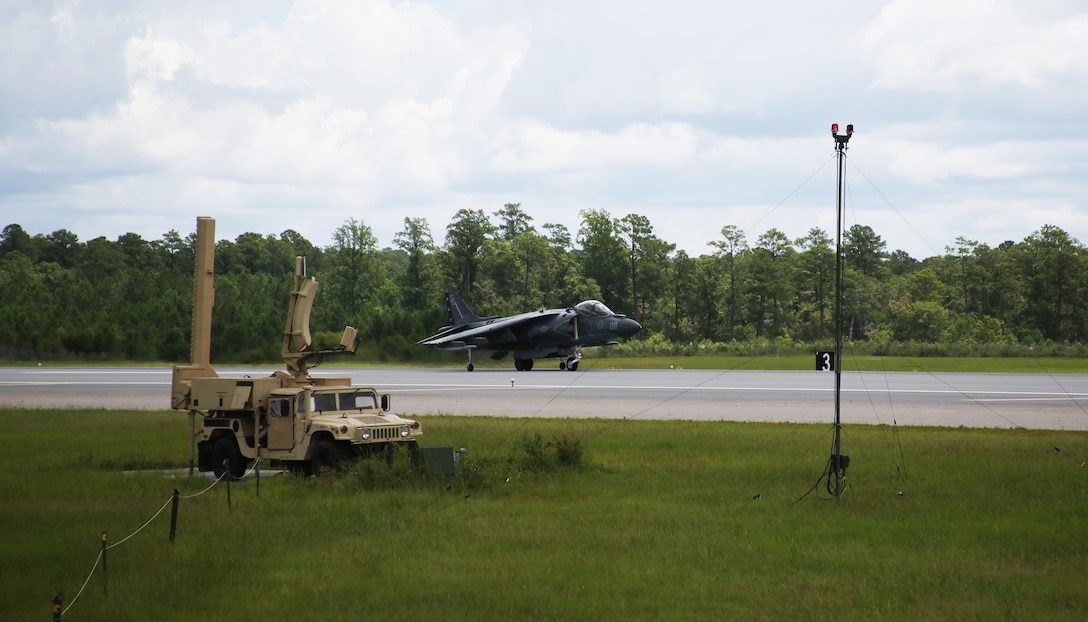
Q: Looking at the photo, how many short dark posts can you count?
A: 5